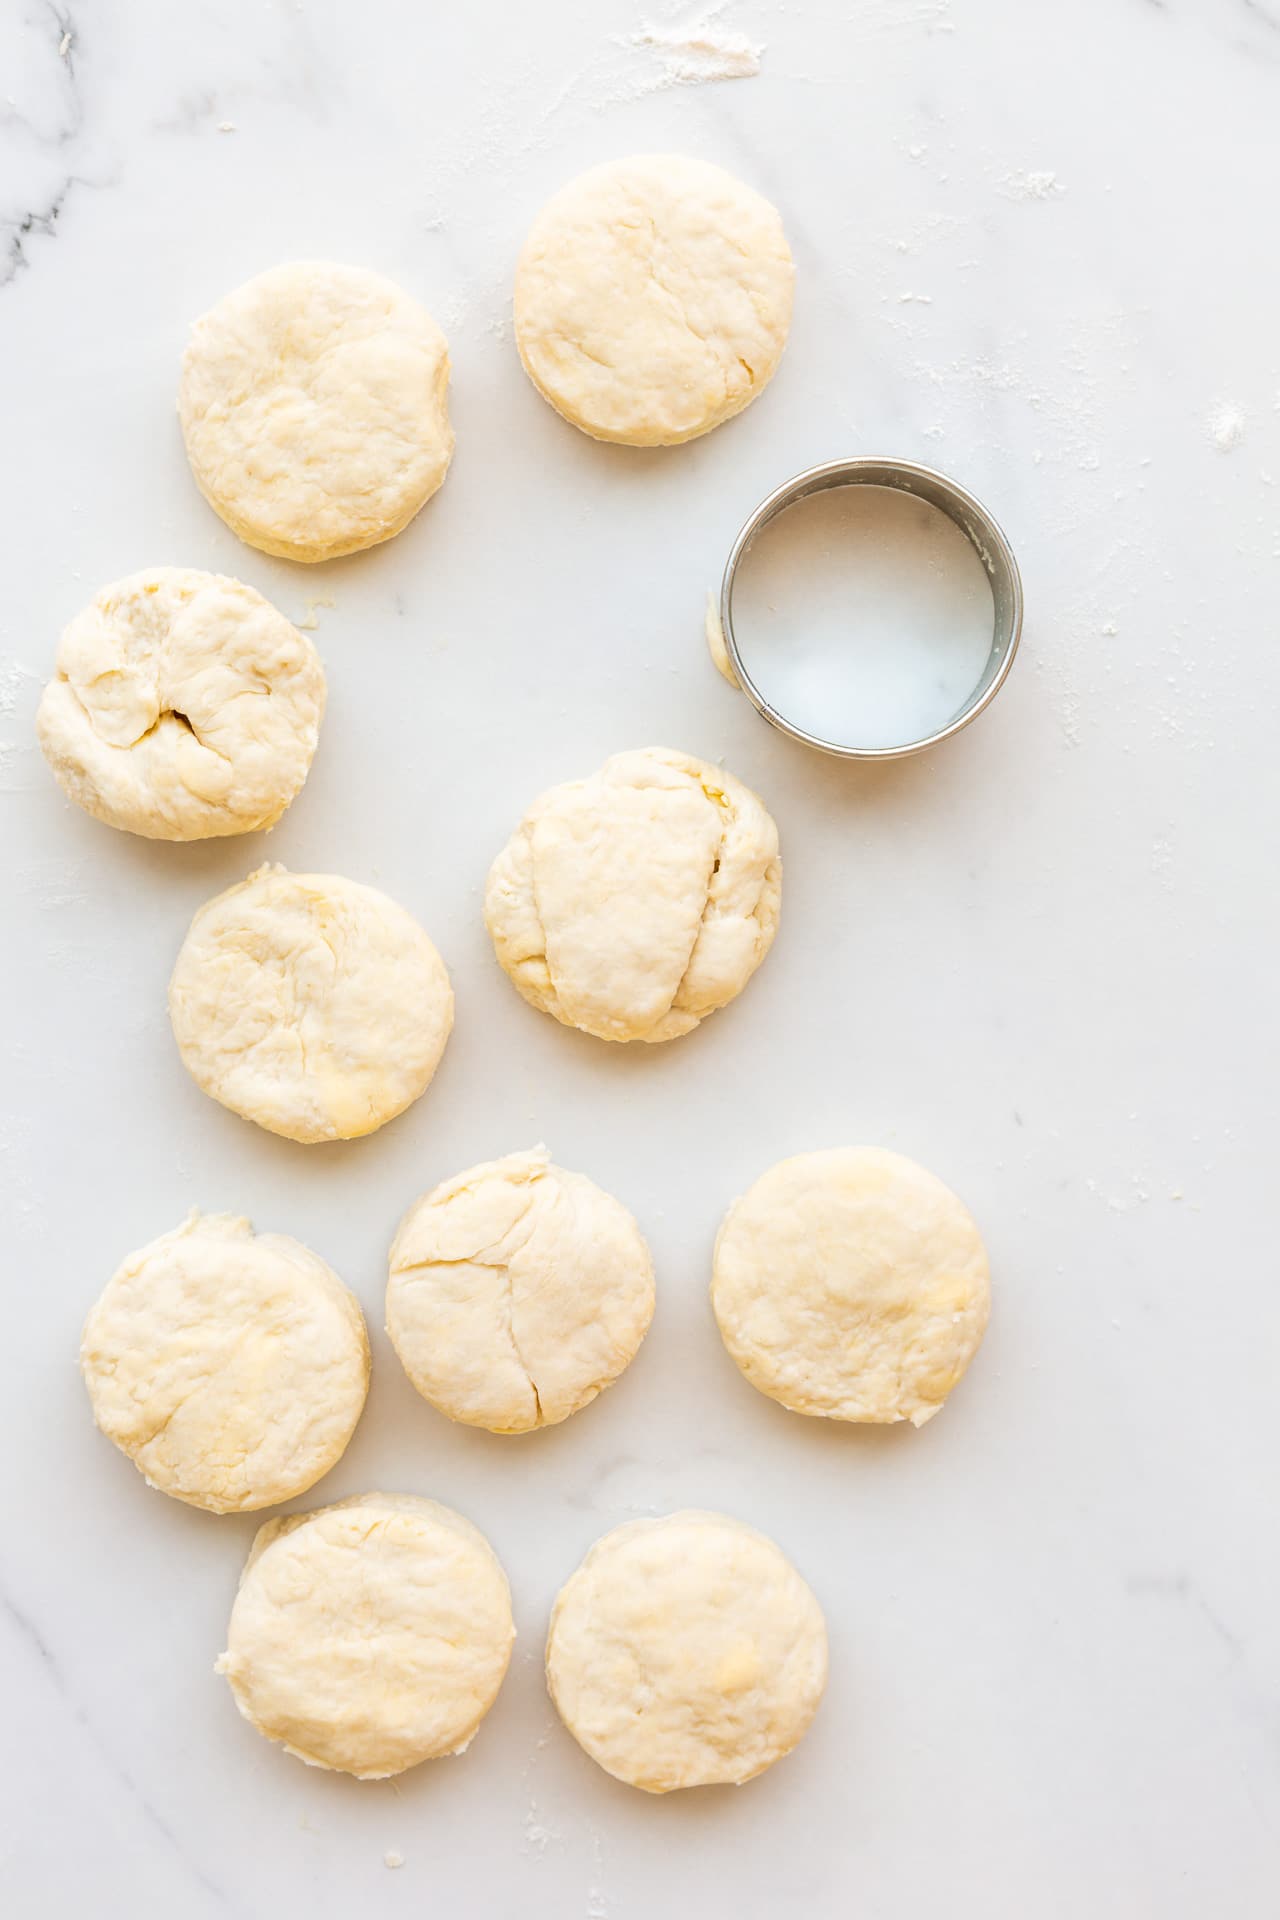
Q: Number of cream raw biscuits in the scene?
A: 10